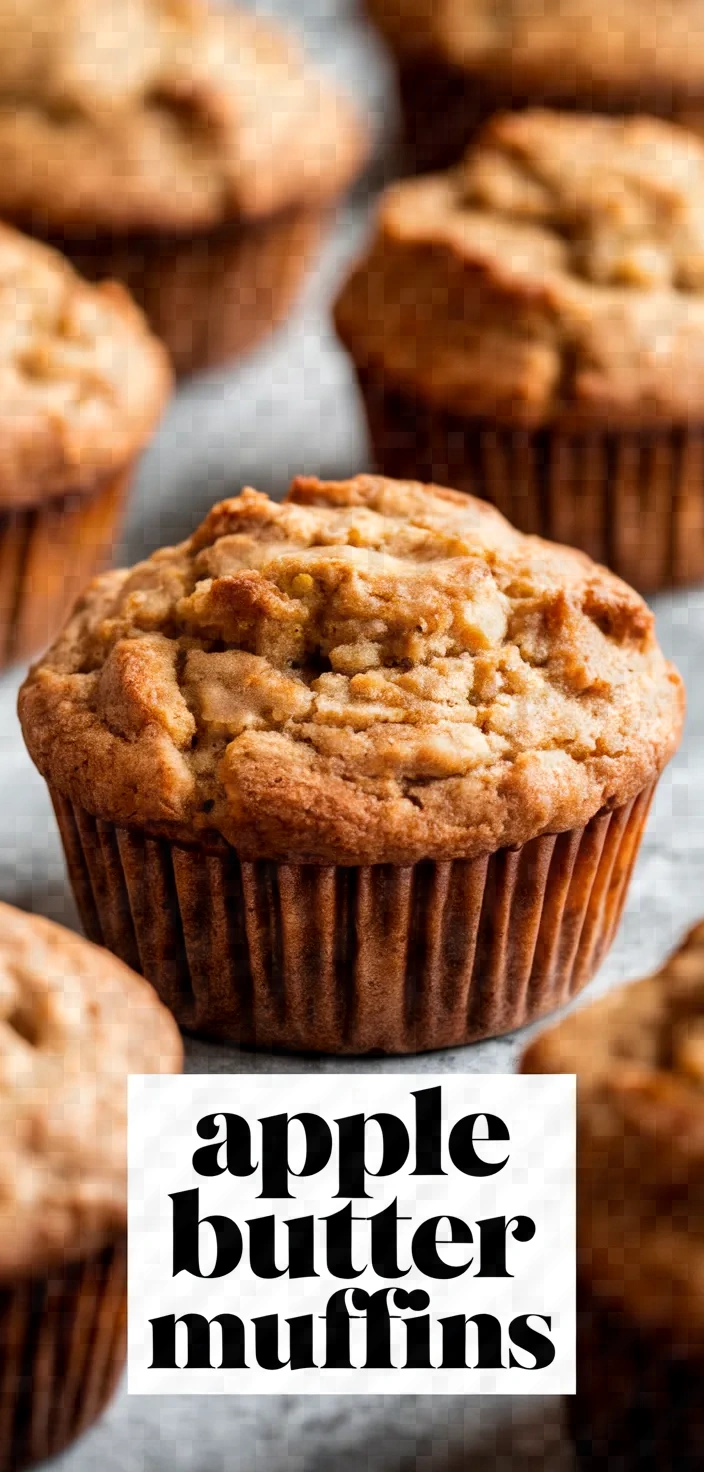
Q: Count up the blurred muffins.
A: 6